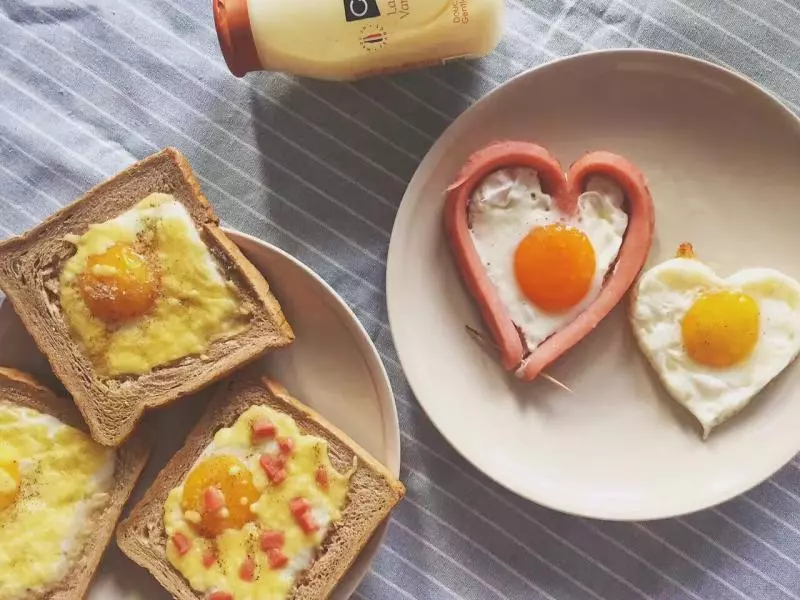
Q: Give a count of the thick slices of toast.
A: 3